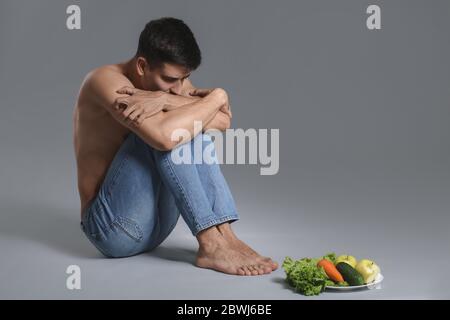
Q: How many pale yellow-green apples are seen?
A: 2